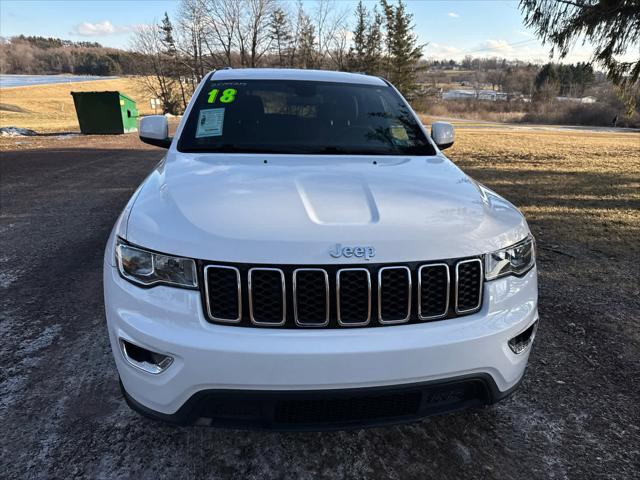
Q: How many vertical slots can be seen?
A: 7